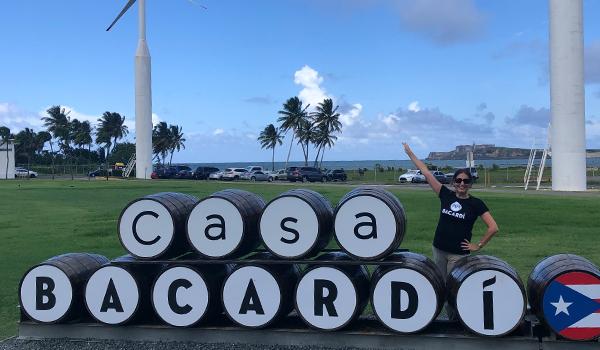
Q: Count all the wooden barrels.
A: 12